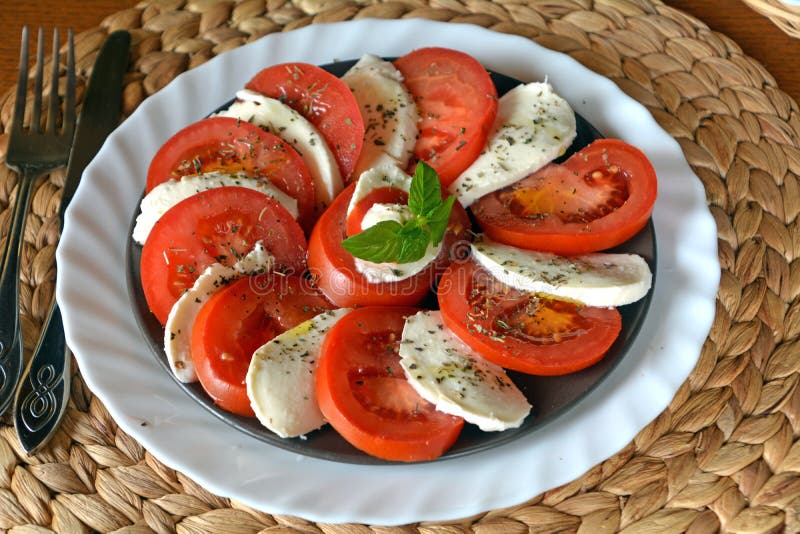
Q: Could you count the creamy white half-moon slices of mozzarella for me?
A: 8